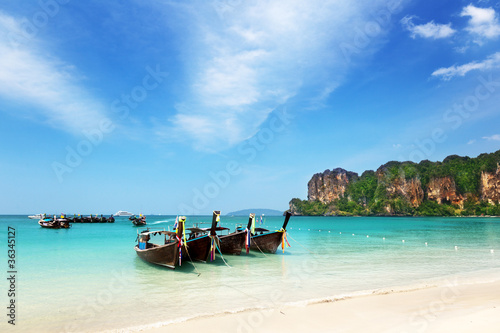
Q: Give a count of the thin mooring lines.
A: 4